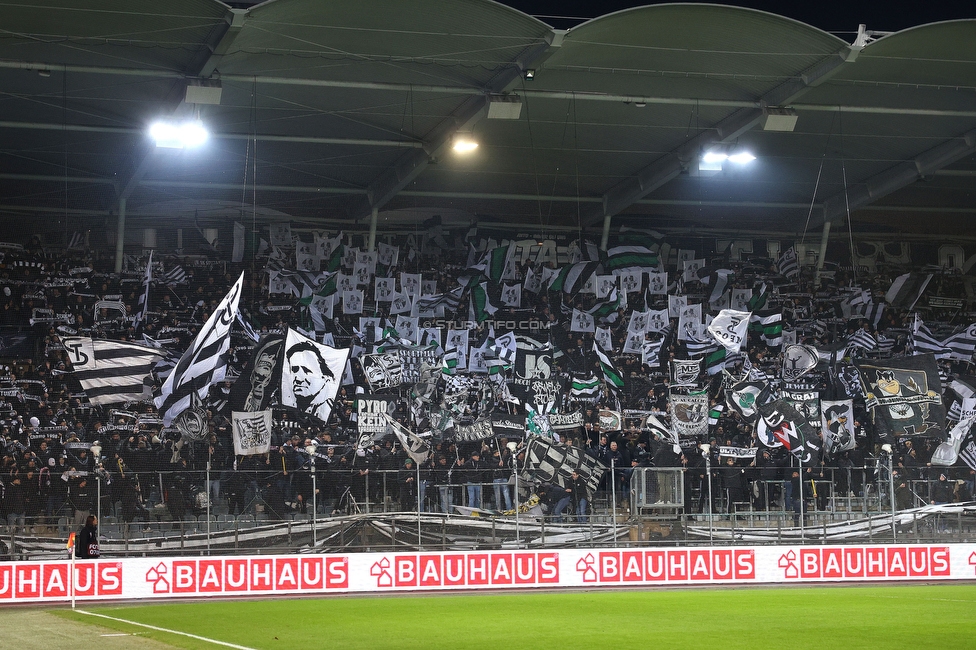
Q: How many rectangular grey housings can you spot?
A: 3